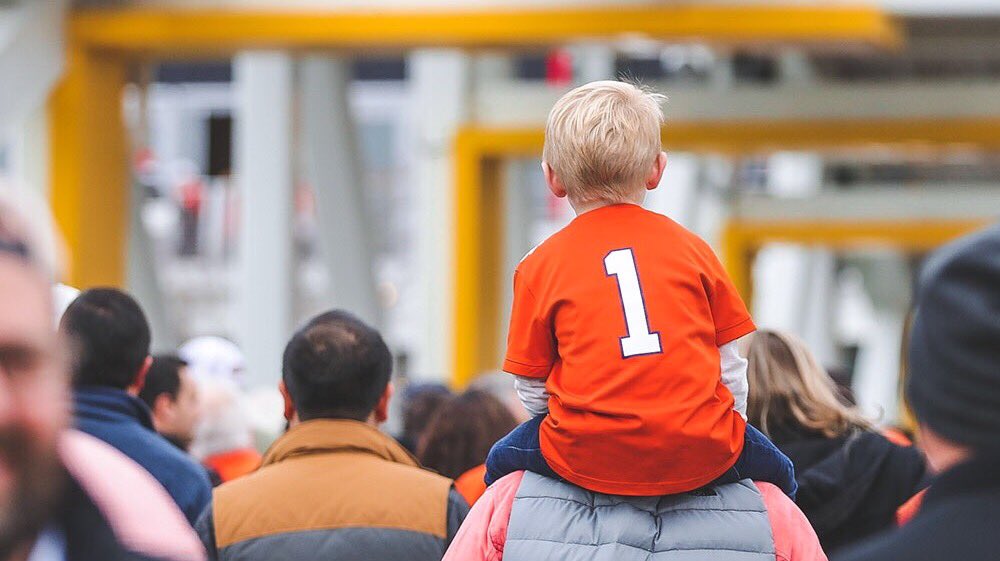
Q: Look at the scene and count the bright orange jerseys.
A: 1